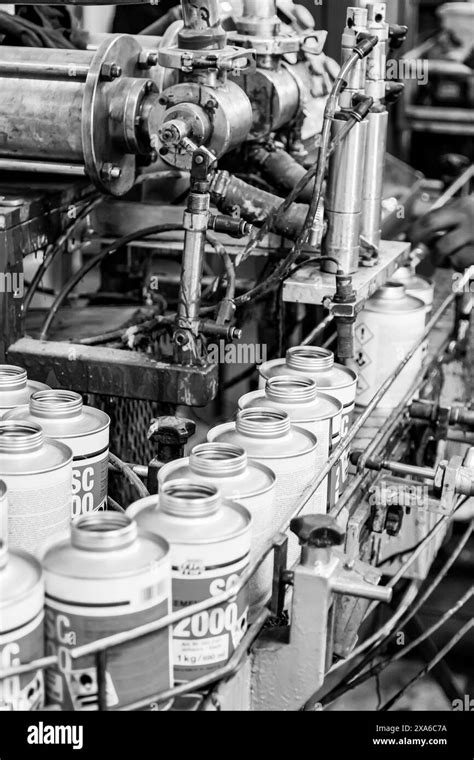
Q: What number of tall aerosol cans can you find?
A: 0